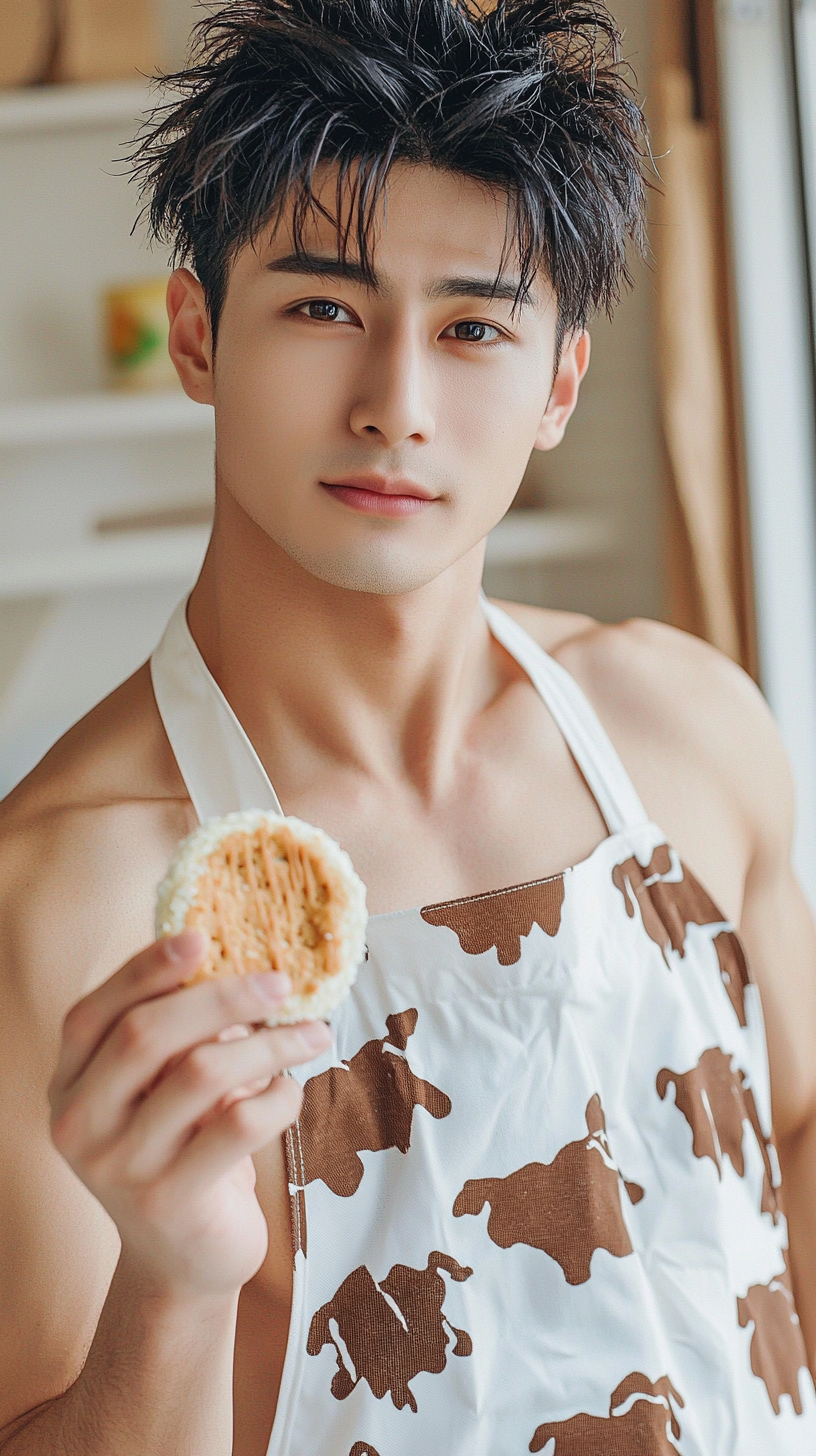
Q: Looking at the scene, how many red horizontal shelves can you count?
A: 0